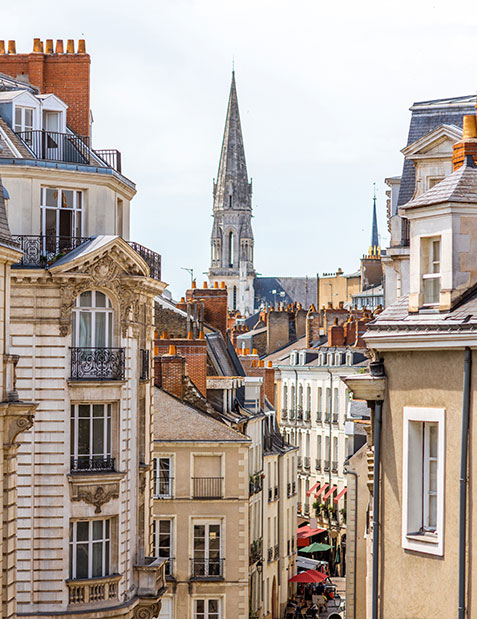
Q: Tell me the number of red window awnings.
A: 4